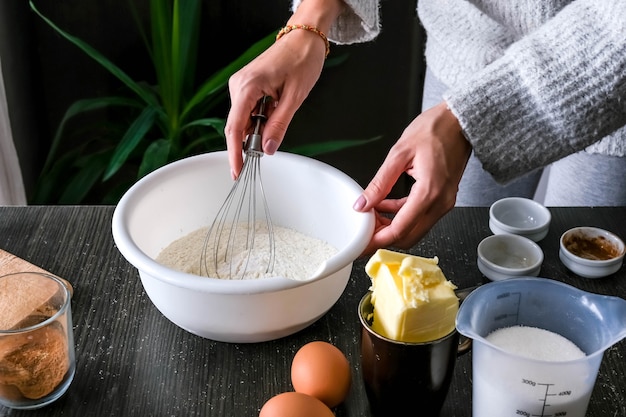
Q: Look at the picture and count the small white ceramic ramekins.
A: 3